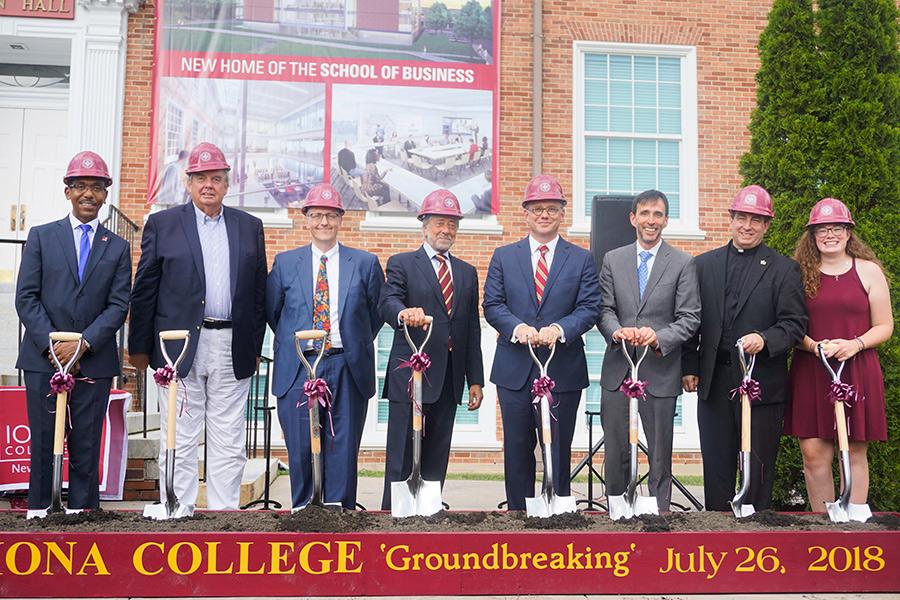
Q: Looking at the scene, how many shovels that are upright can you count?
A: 8